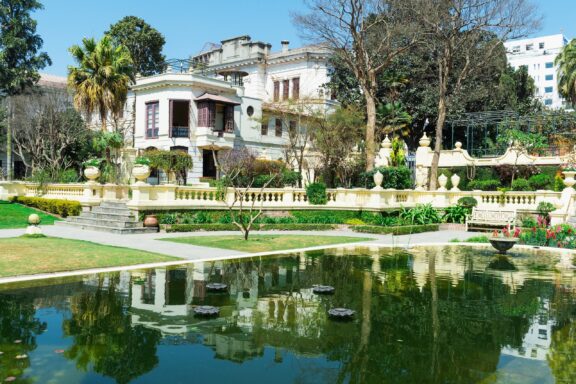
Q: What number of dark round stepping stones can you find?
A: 4